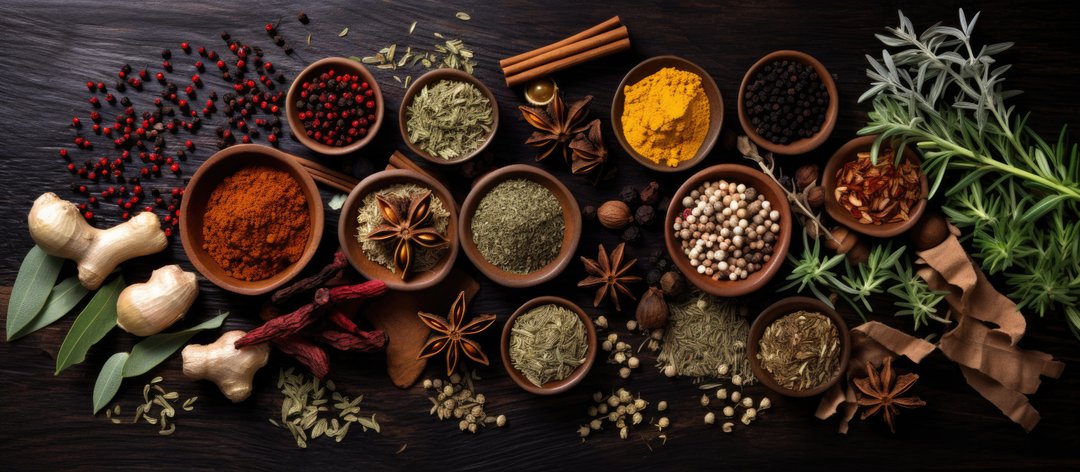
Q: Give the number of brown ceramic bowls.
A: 11